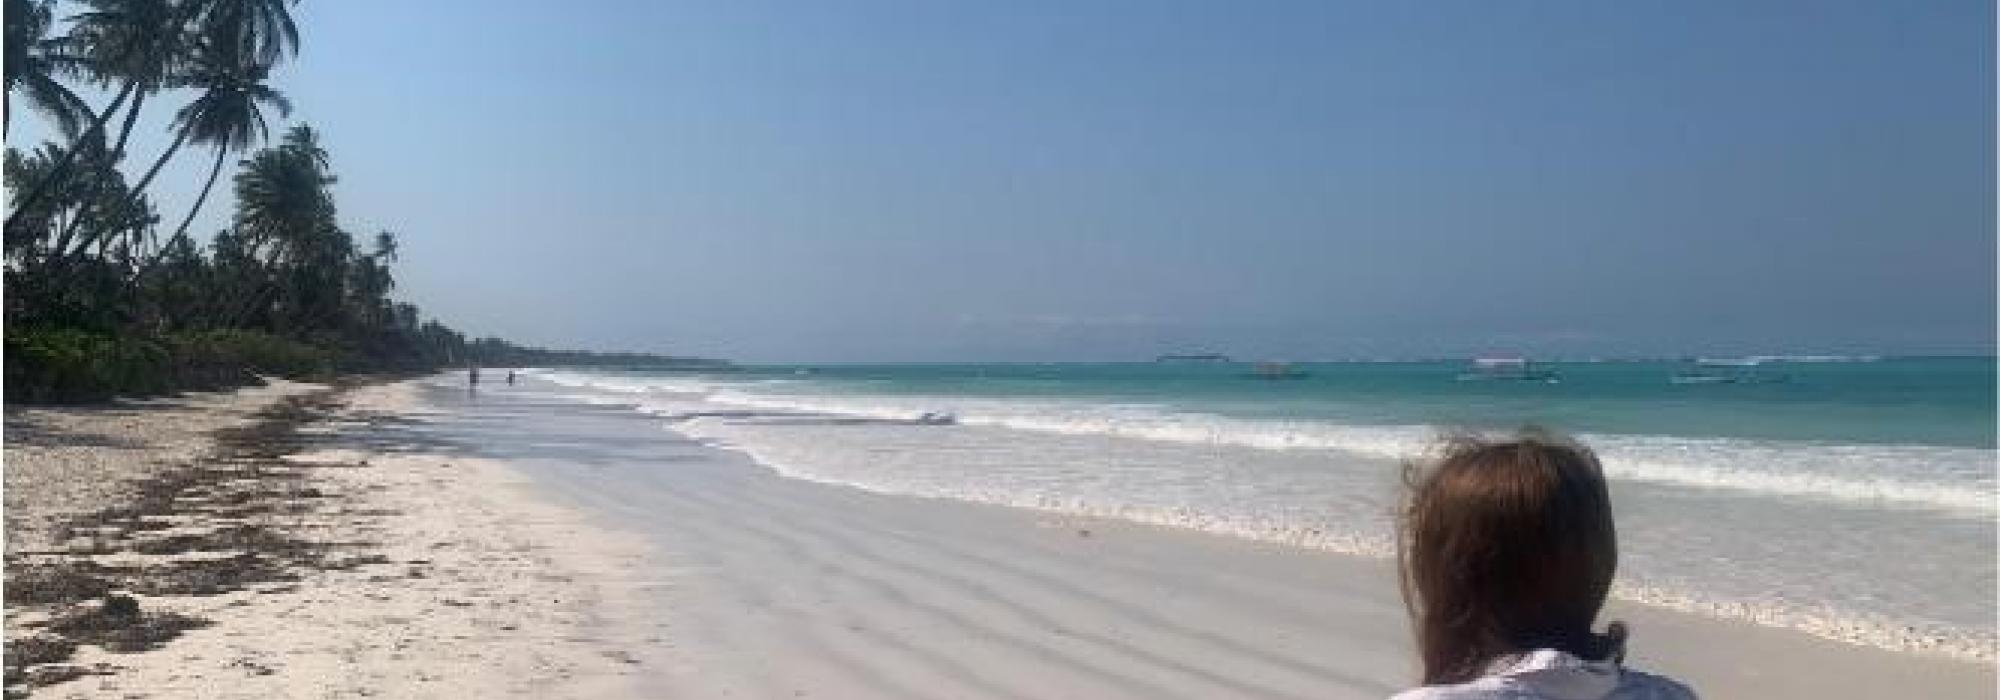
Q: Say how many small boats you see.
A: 3